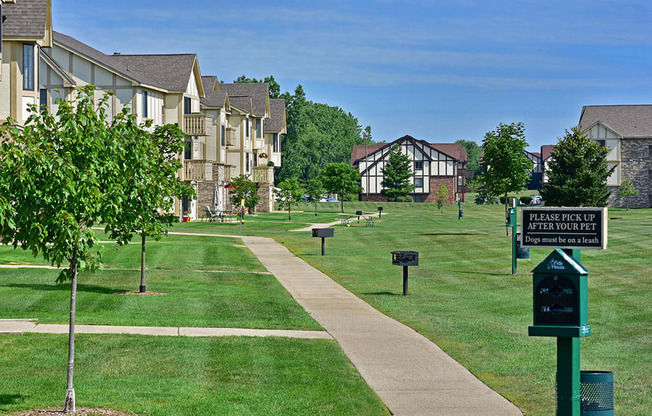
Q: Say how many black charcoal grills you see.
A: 4